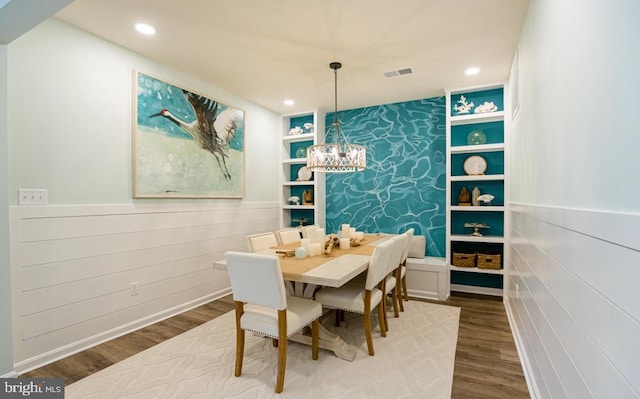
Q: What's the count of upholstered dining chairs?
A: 7